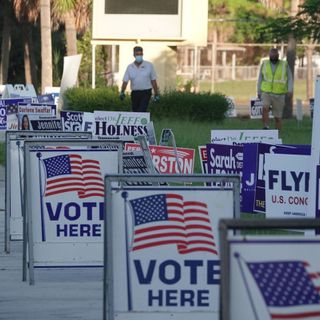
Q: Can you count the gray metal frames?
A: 4